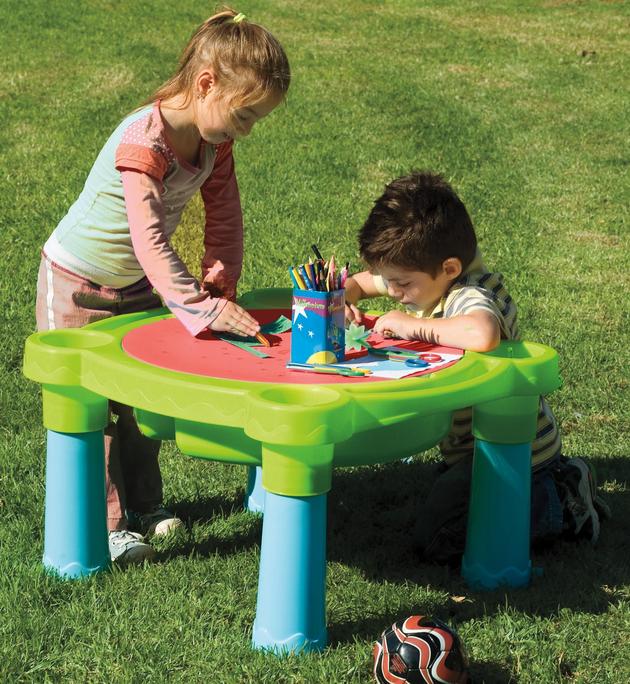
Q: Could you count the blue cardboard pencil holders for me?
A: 1